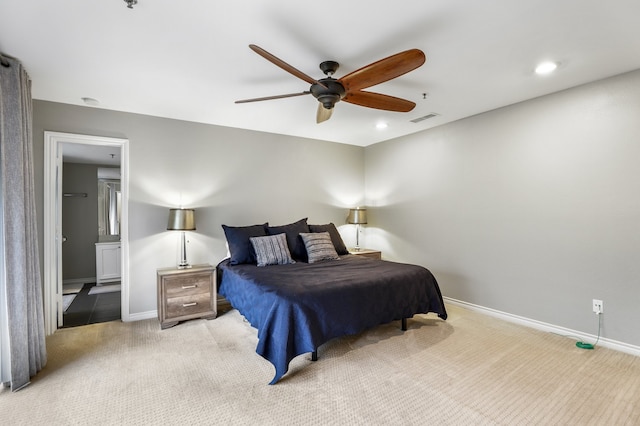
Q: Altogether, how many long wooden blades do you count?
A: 5